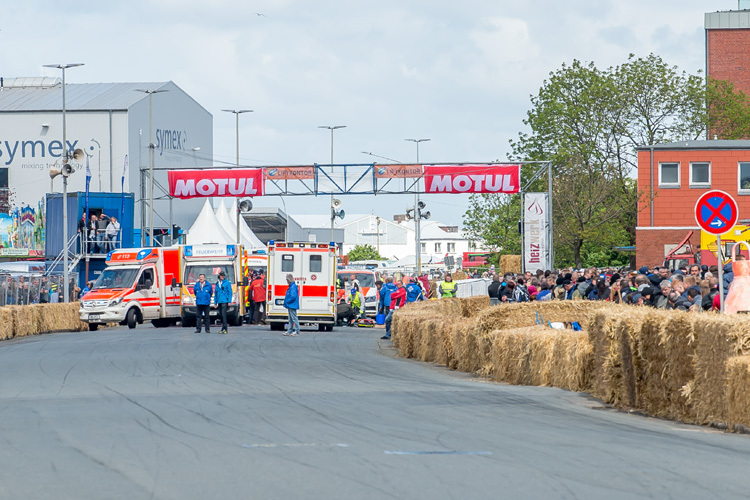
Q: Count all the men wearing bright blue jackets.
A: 5